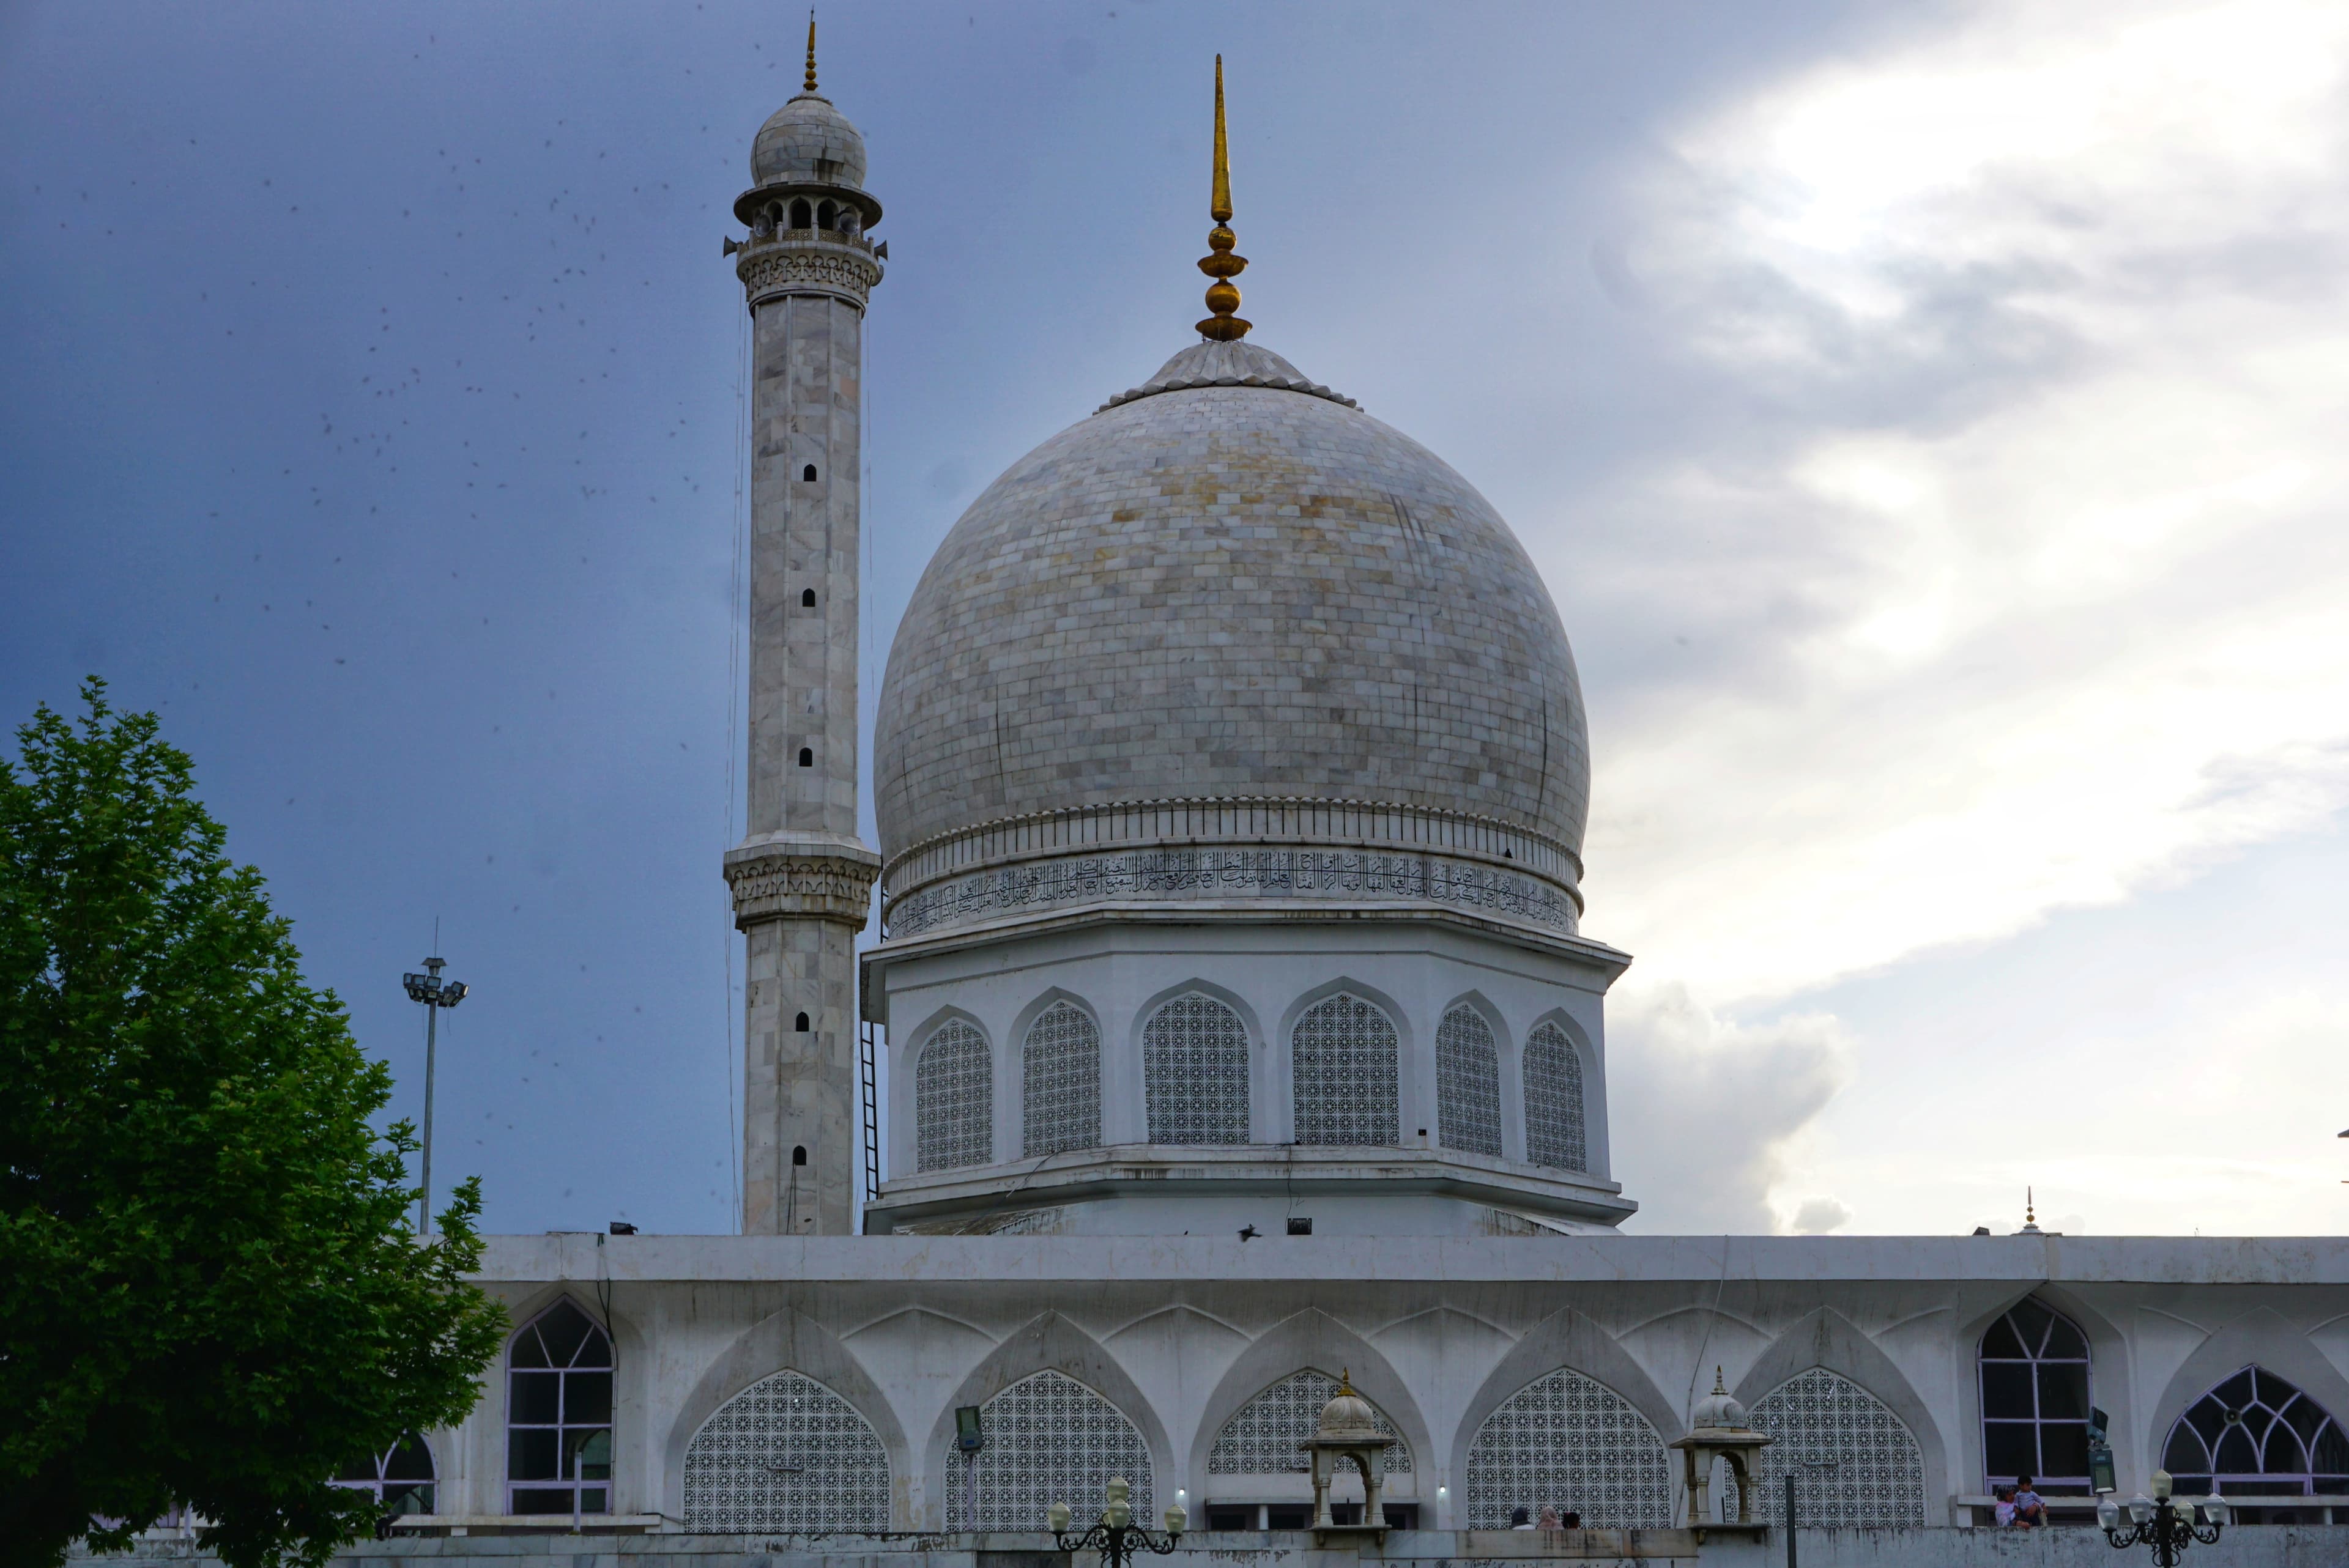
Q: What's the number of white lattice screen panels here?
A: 11